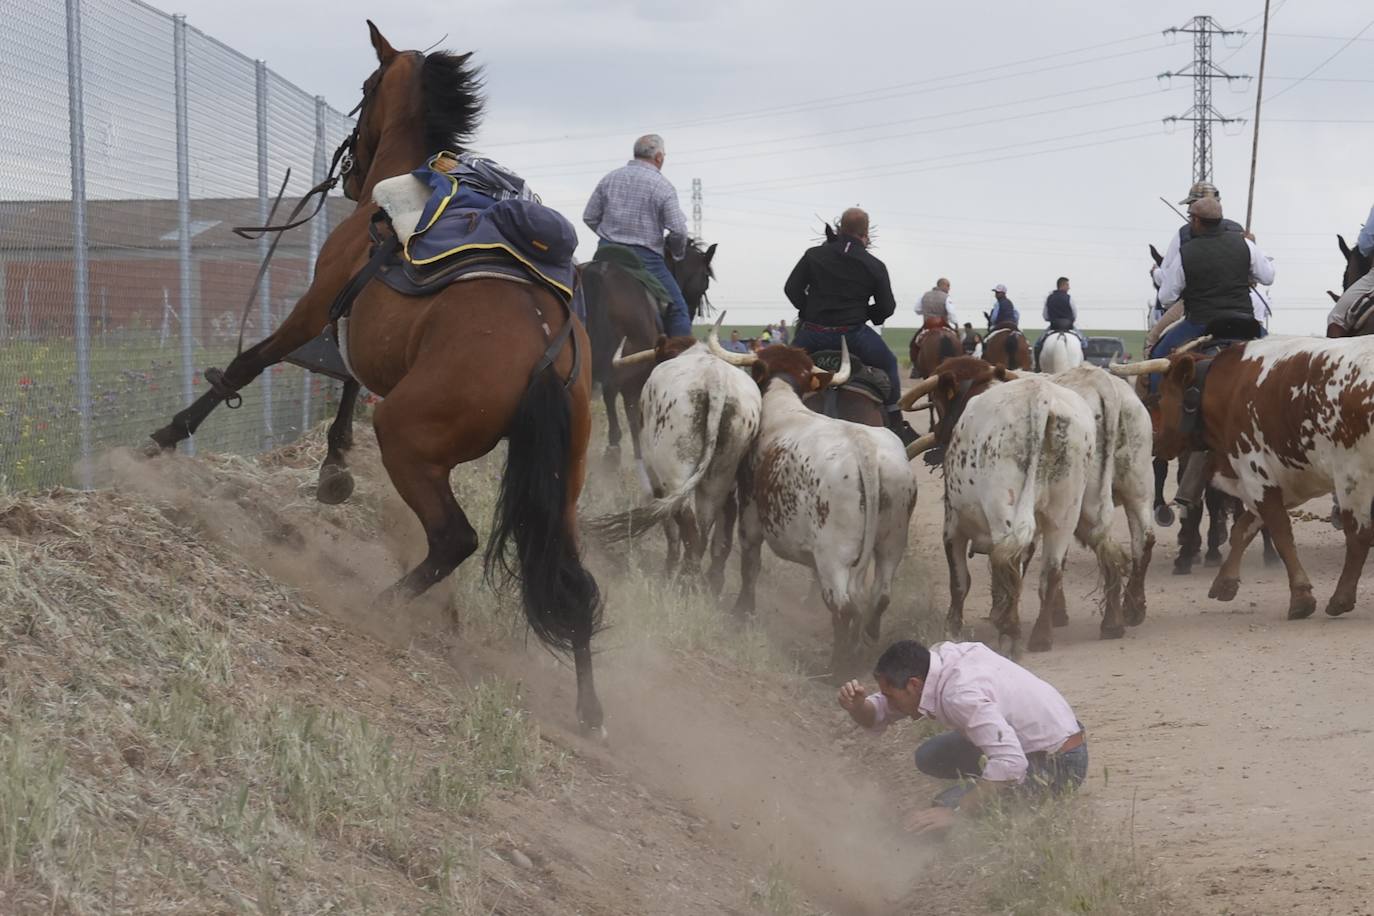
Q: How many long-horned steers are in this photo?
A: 5